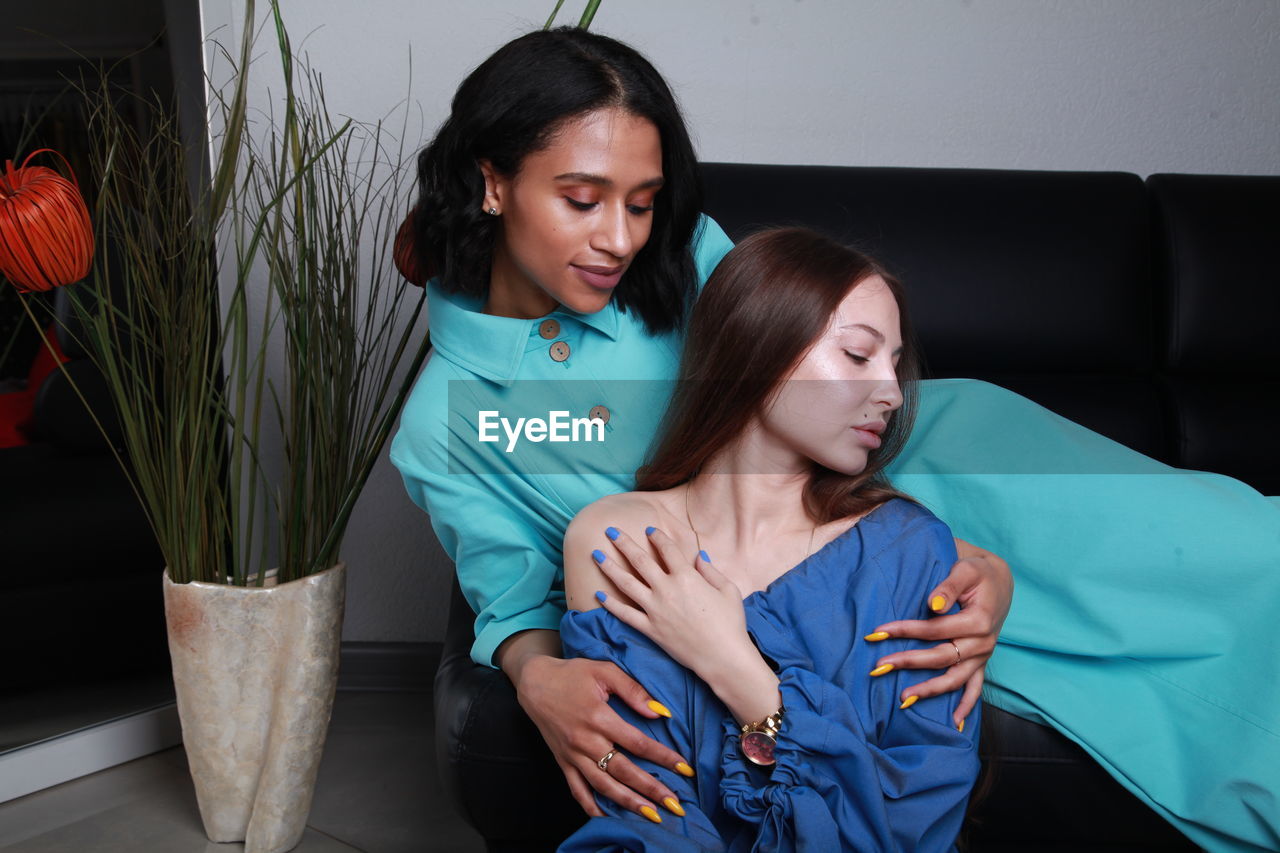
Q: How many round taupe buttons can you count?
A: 3